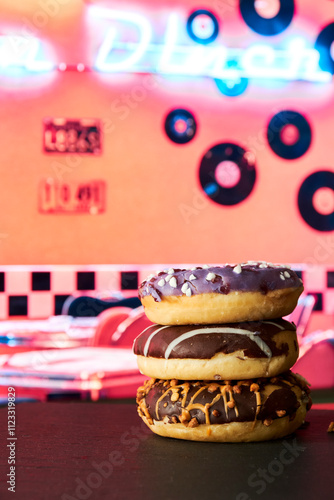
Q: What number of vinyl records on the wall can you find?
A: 8